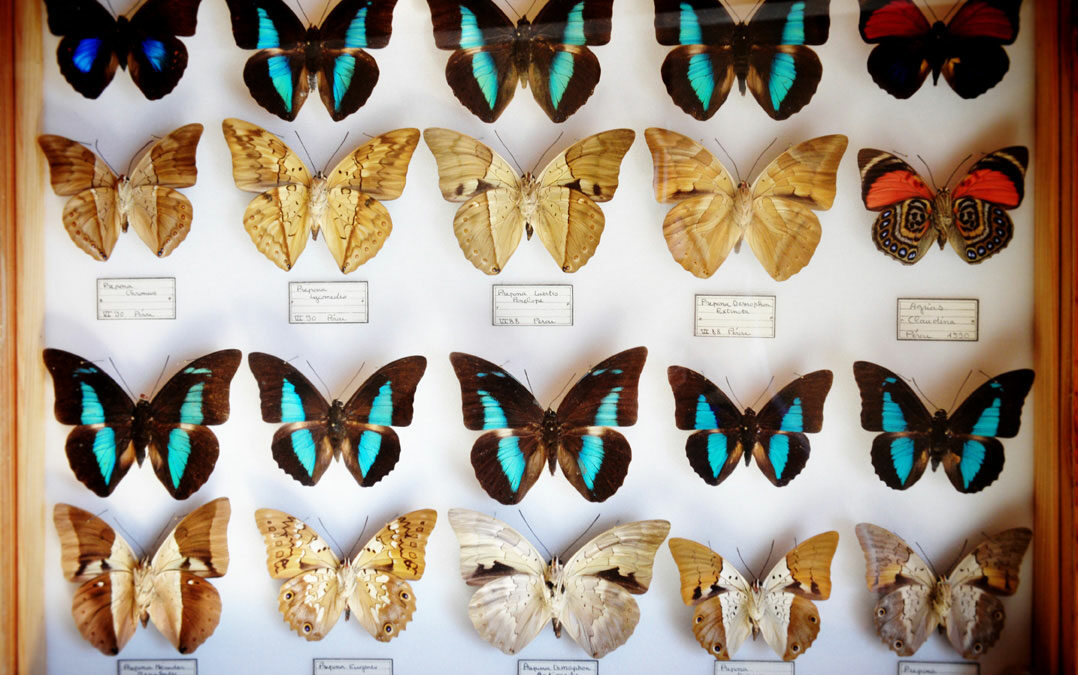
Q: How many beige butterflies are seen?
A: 9